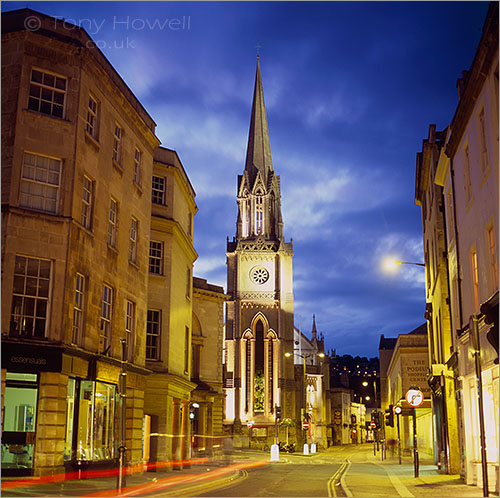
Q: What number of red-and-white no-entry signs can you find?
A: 2